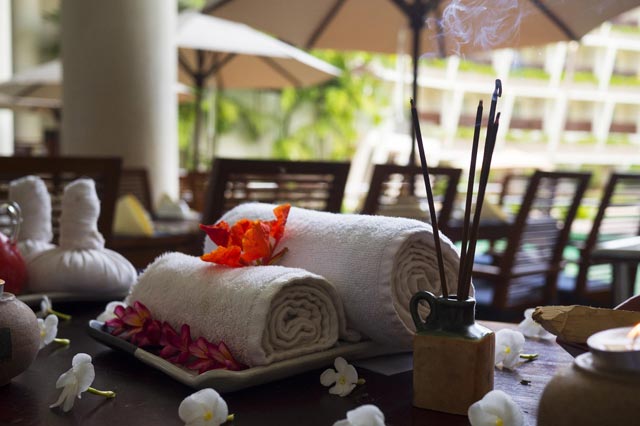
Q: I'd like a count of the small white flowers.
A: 10